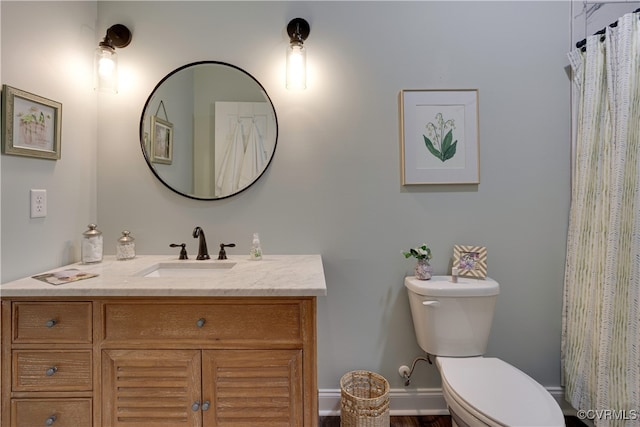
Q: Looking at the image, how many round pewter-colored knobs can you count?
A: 6